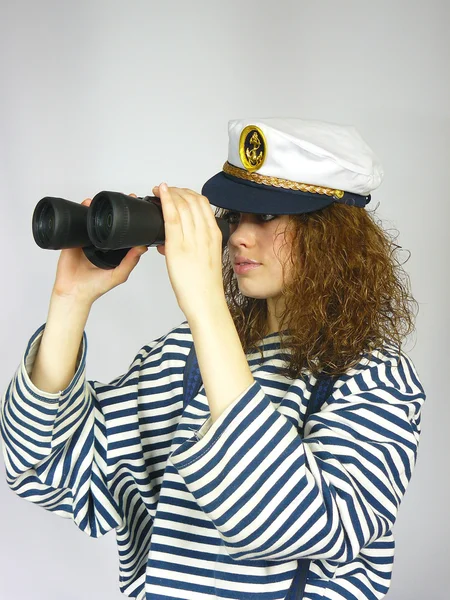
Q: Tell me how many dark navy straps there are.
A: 2